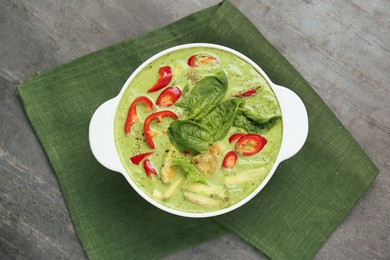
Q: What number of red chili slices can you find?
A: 11